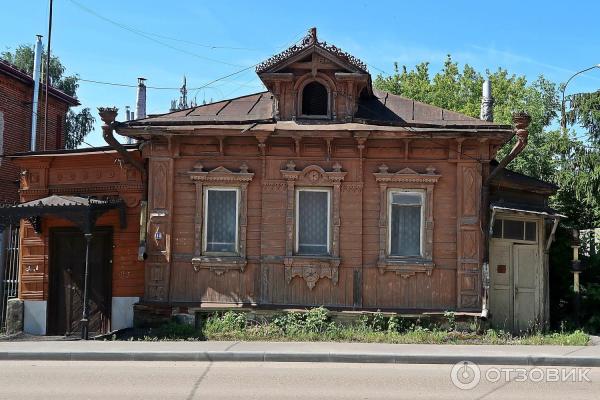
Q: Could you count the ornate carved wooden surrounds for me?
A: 3